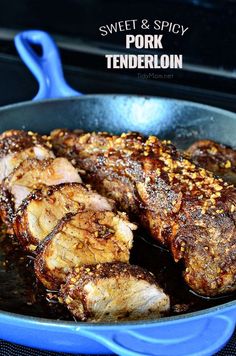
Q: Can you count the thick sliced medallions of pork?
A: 5